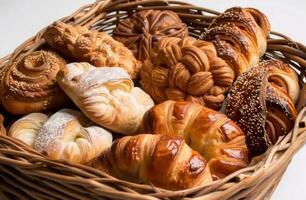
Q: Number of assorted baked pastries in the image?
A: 10